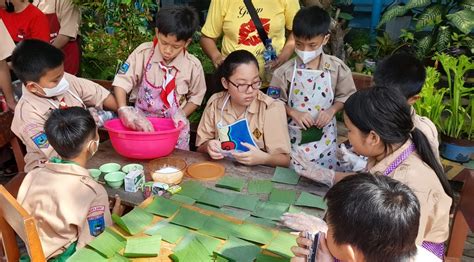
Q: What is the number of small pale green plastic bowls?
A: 4